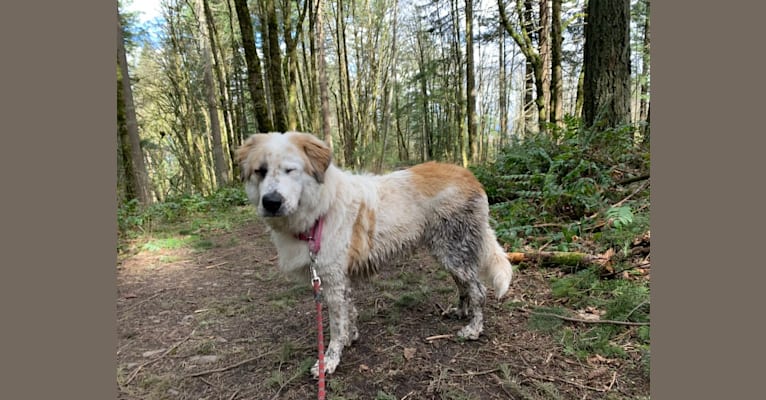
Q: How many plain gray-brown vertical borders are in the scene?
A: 2